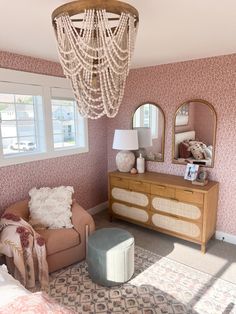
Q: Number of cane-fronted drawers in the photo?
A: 4